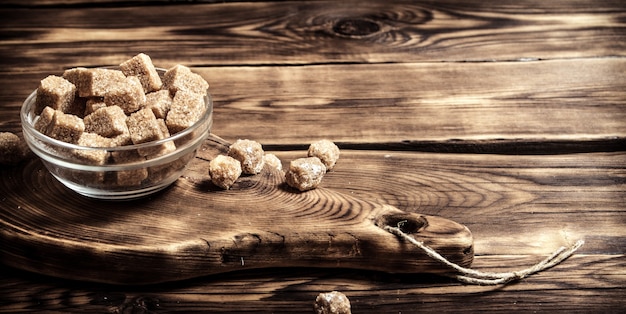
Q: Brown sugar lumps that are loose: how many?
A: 7